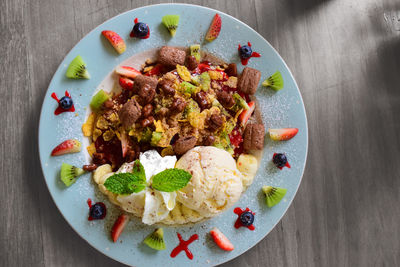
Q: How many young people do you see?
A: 0